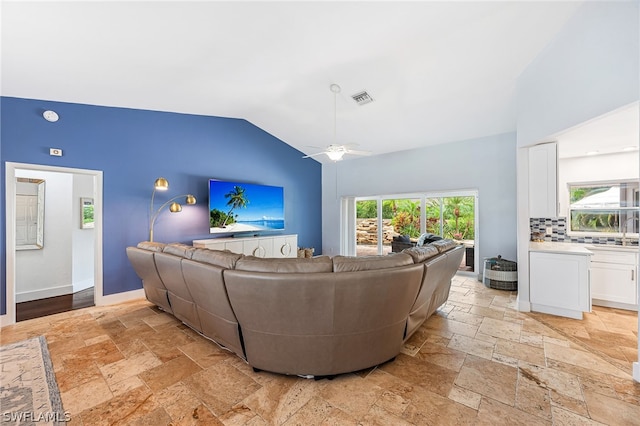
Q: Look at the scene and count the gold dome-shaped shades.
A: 3